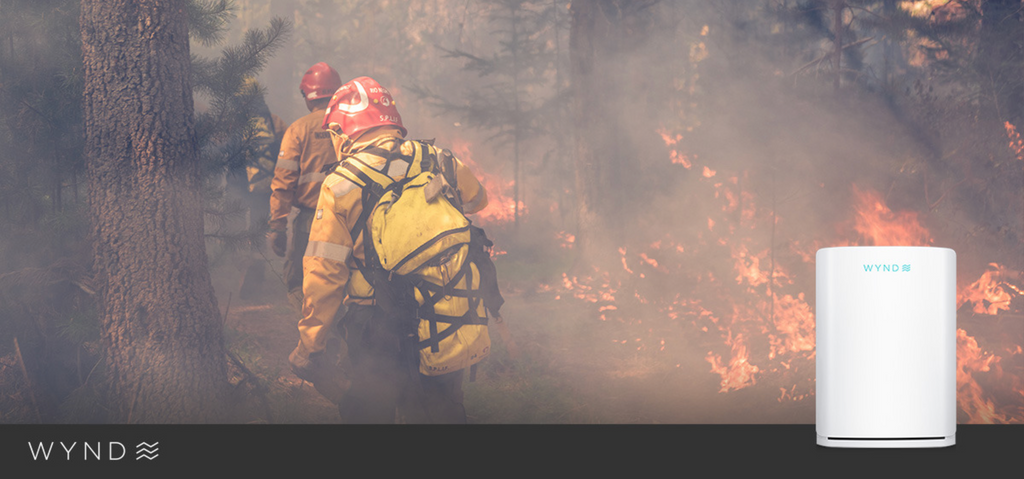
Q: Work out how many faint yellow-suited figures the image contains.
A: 1